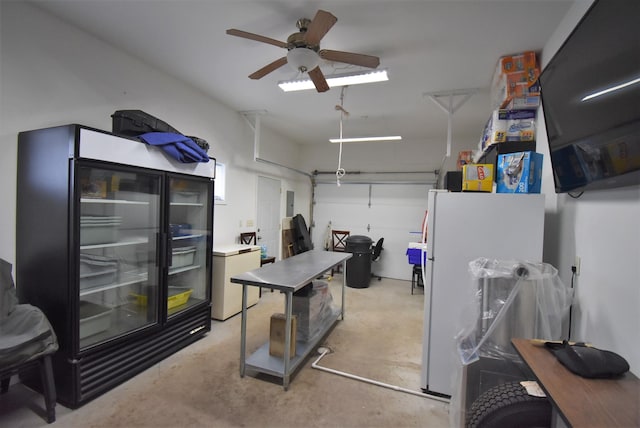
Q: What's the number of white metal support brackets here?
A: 2